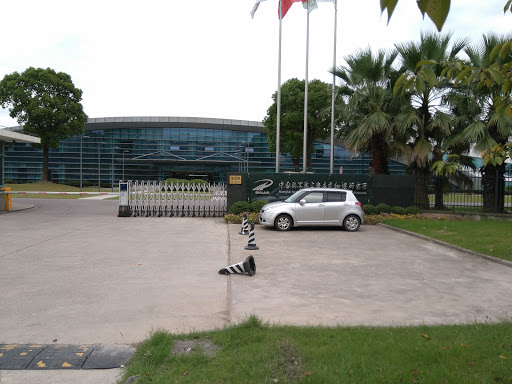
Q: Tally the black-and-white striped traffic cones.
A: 3